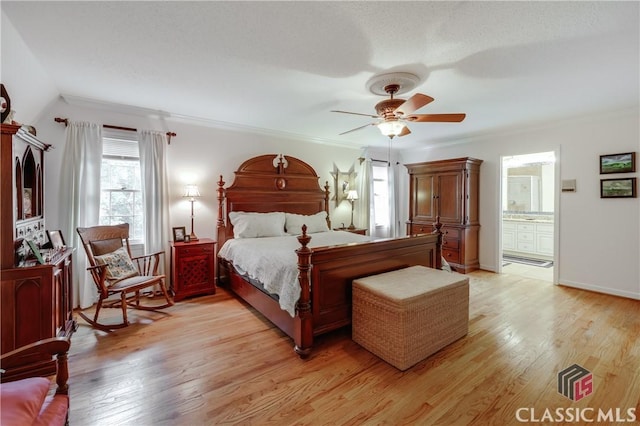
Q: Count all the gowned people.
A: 0